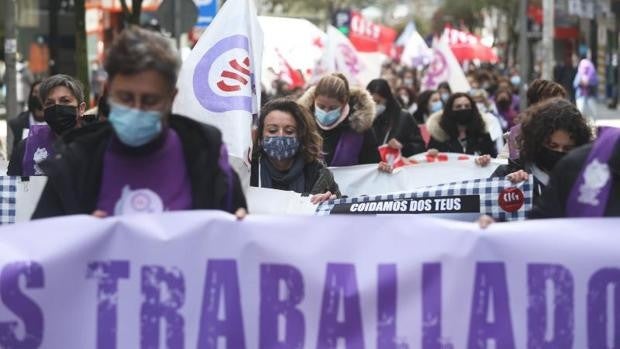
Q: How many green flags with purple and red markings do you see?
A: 0